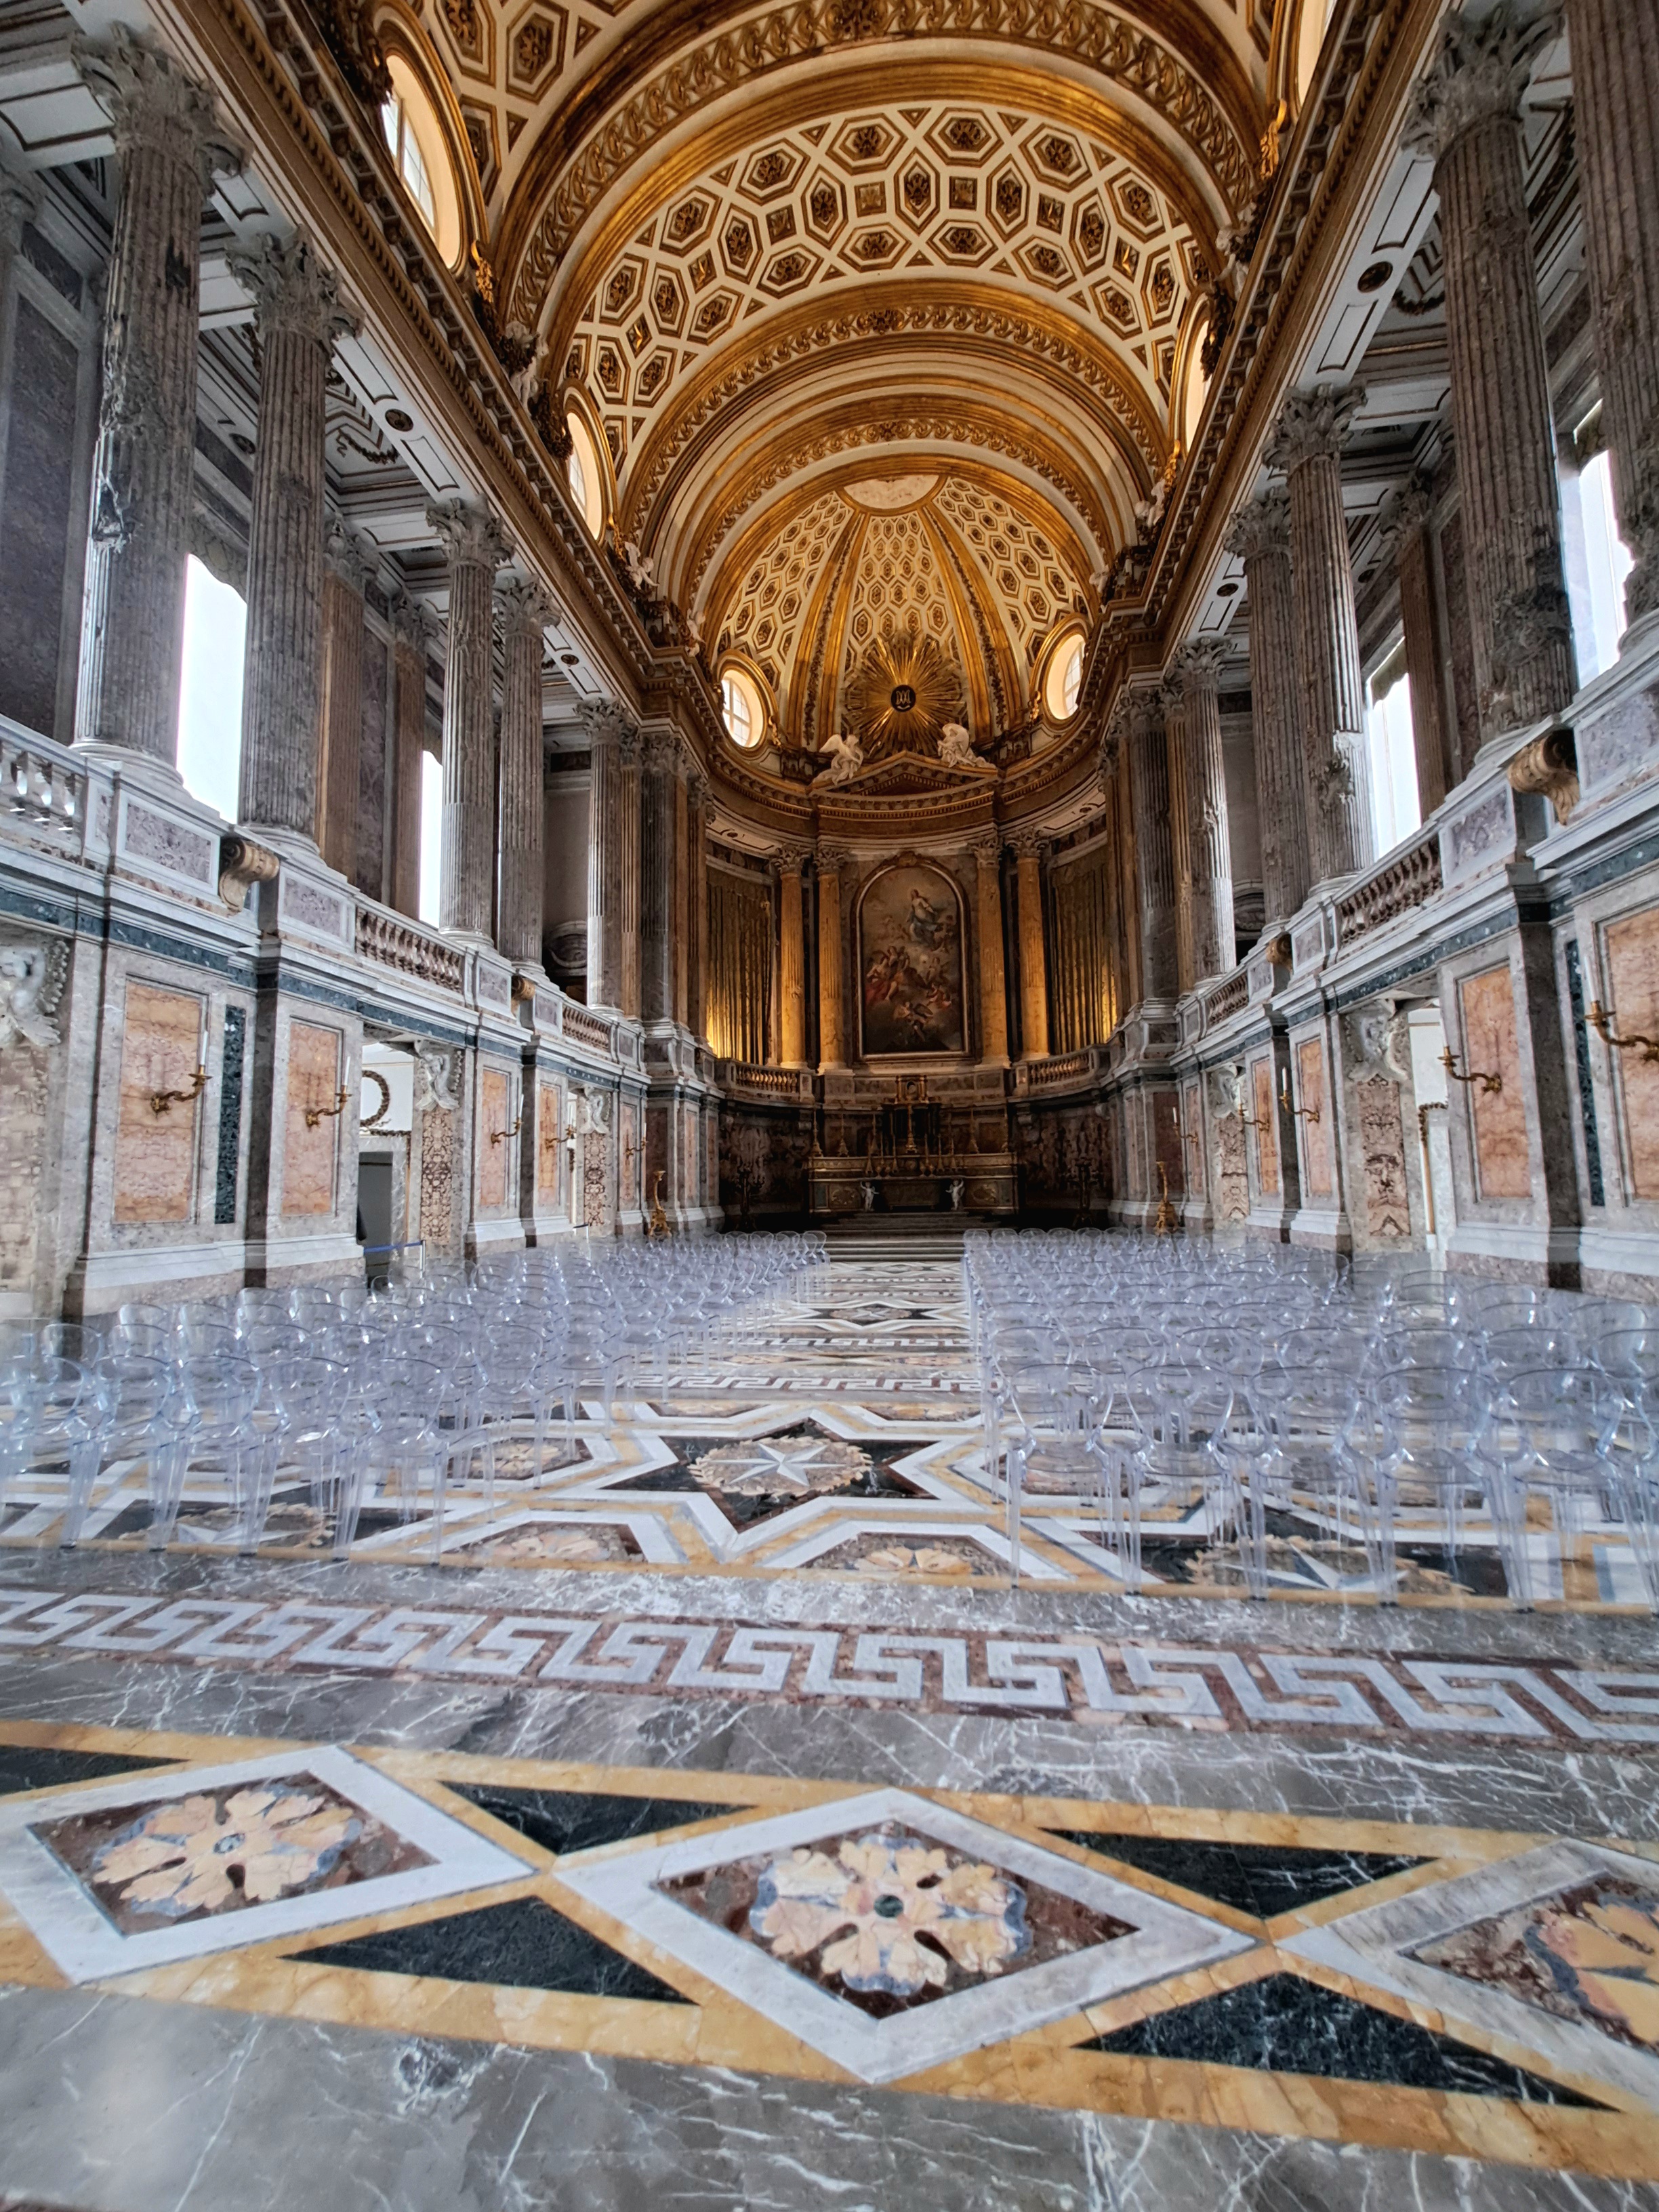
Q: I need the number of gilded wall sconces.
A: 10